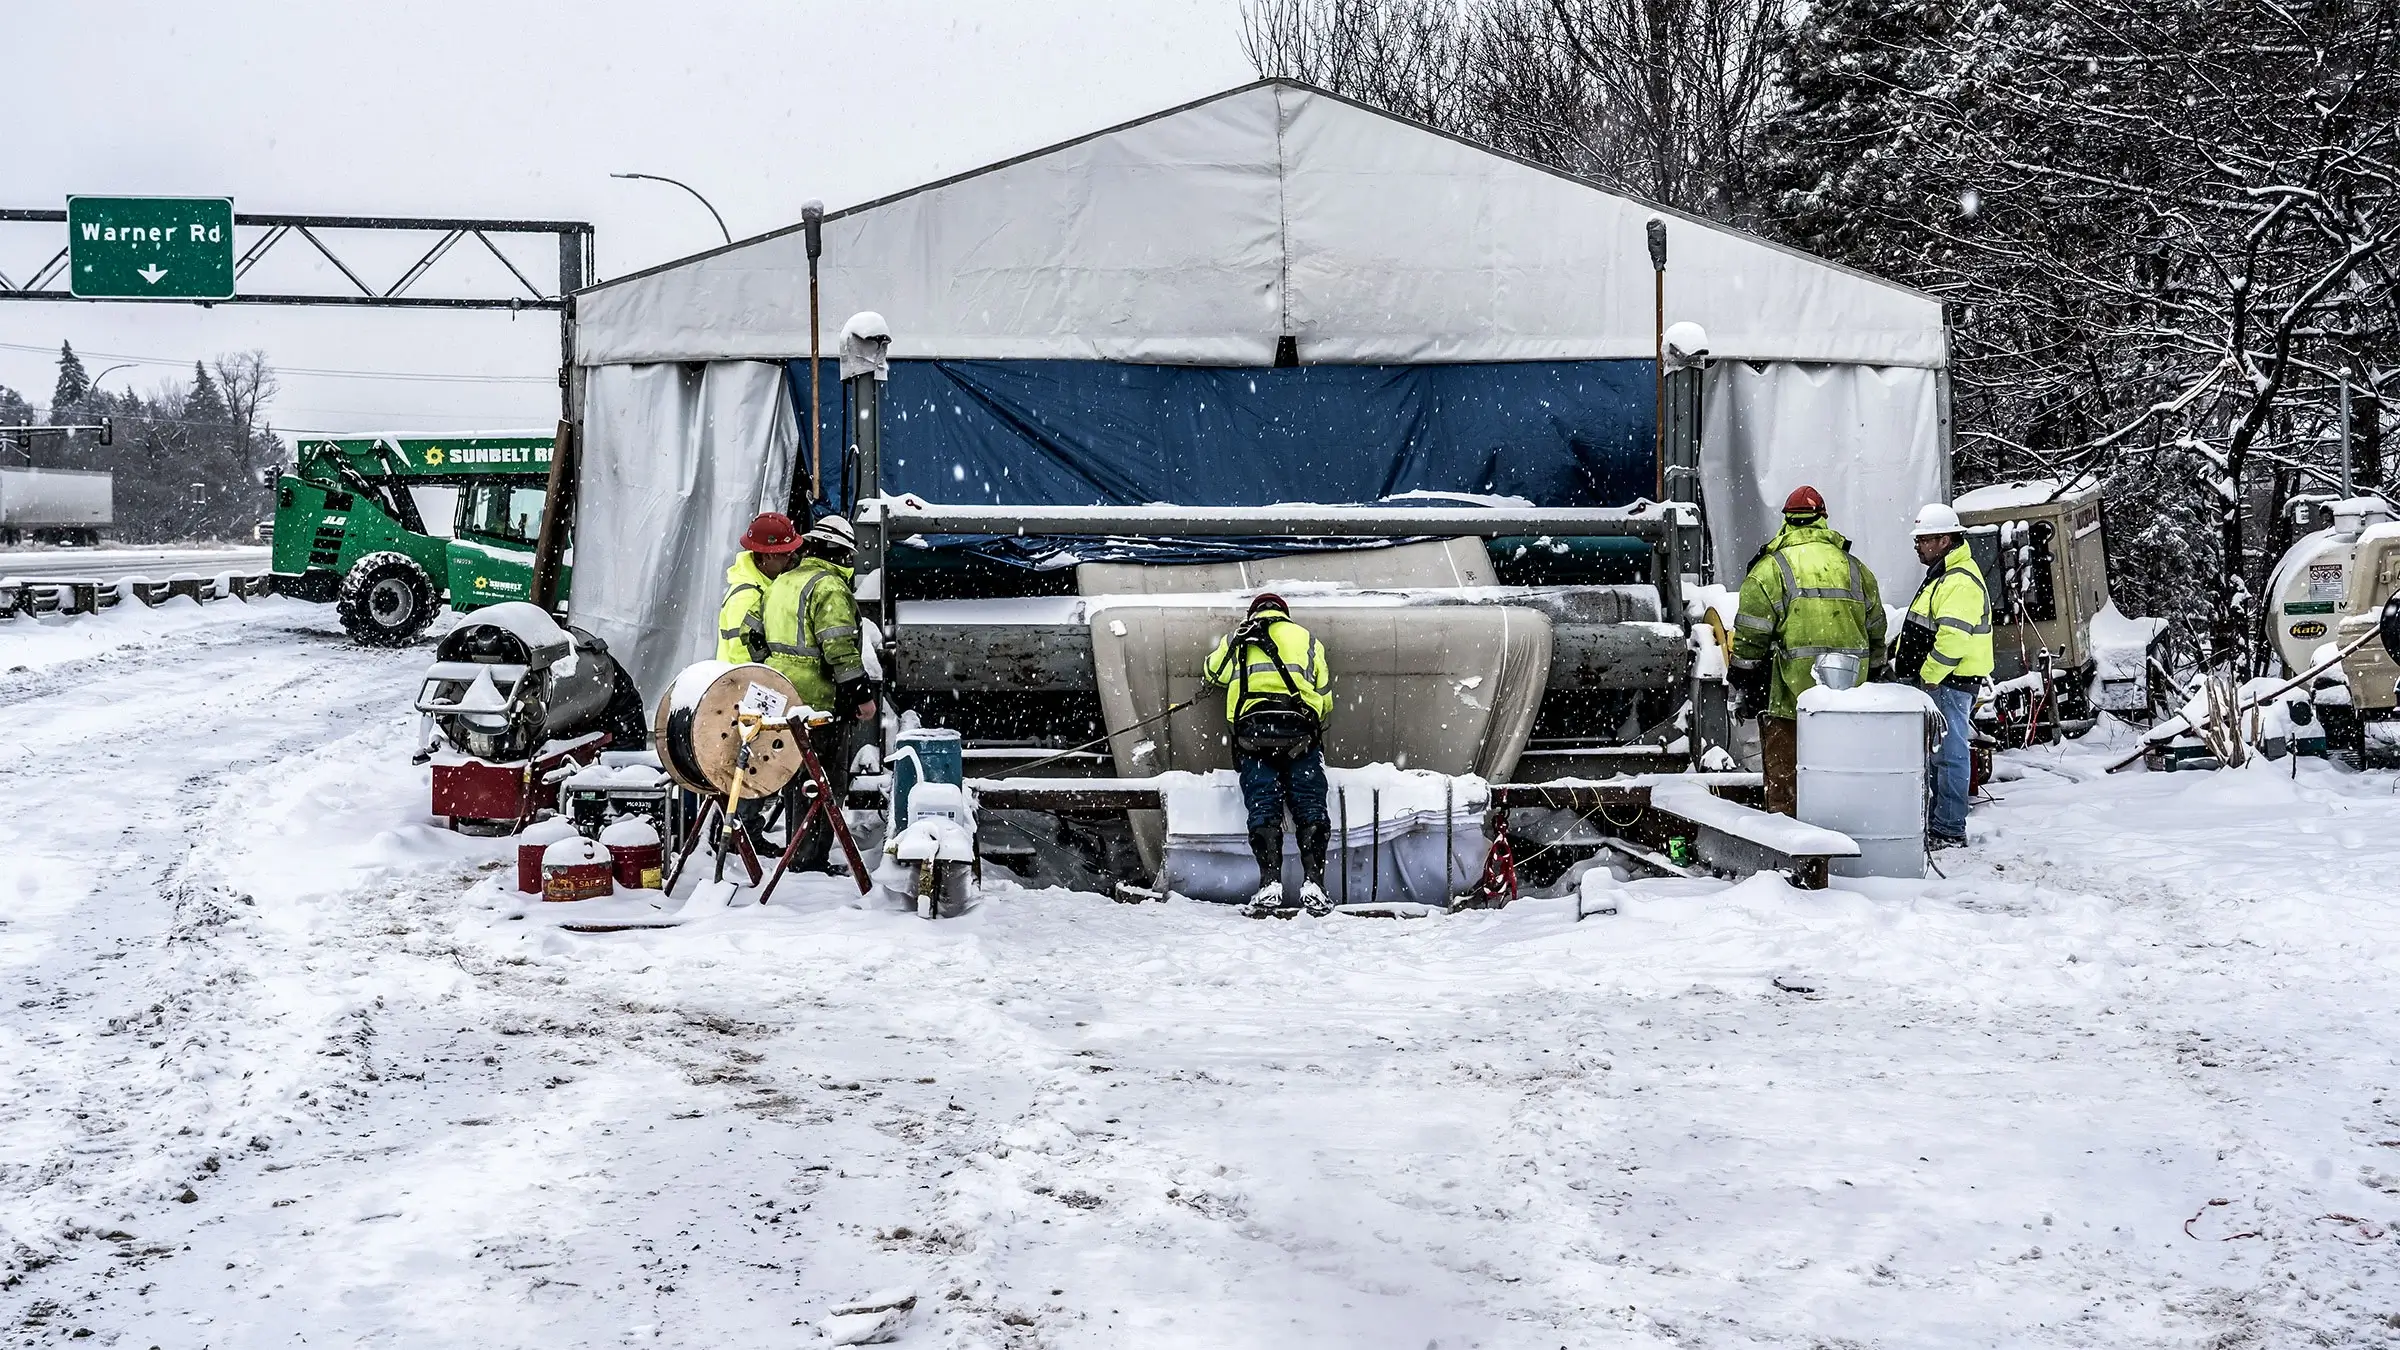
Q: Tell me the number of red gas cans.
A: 3